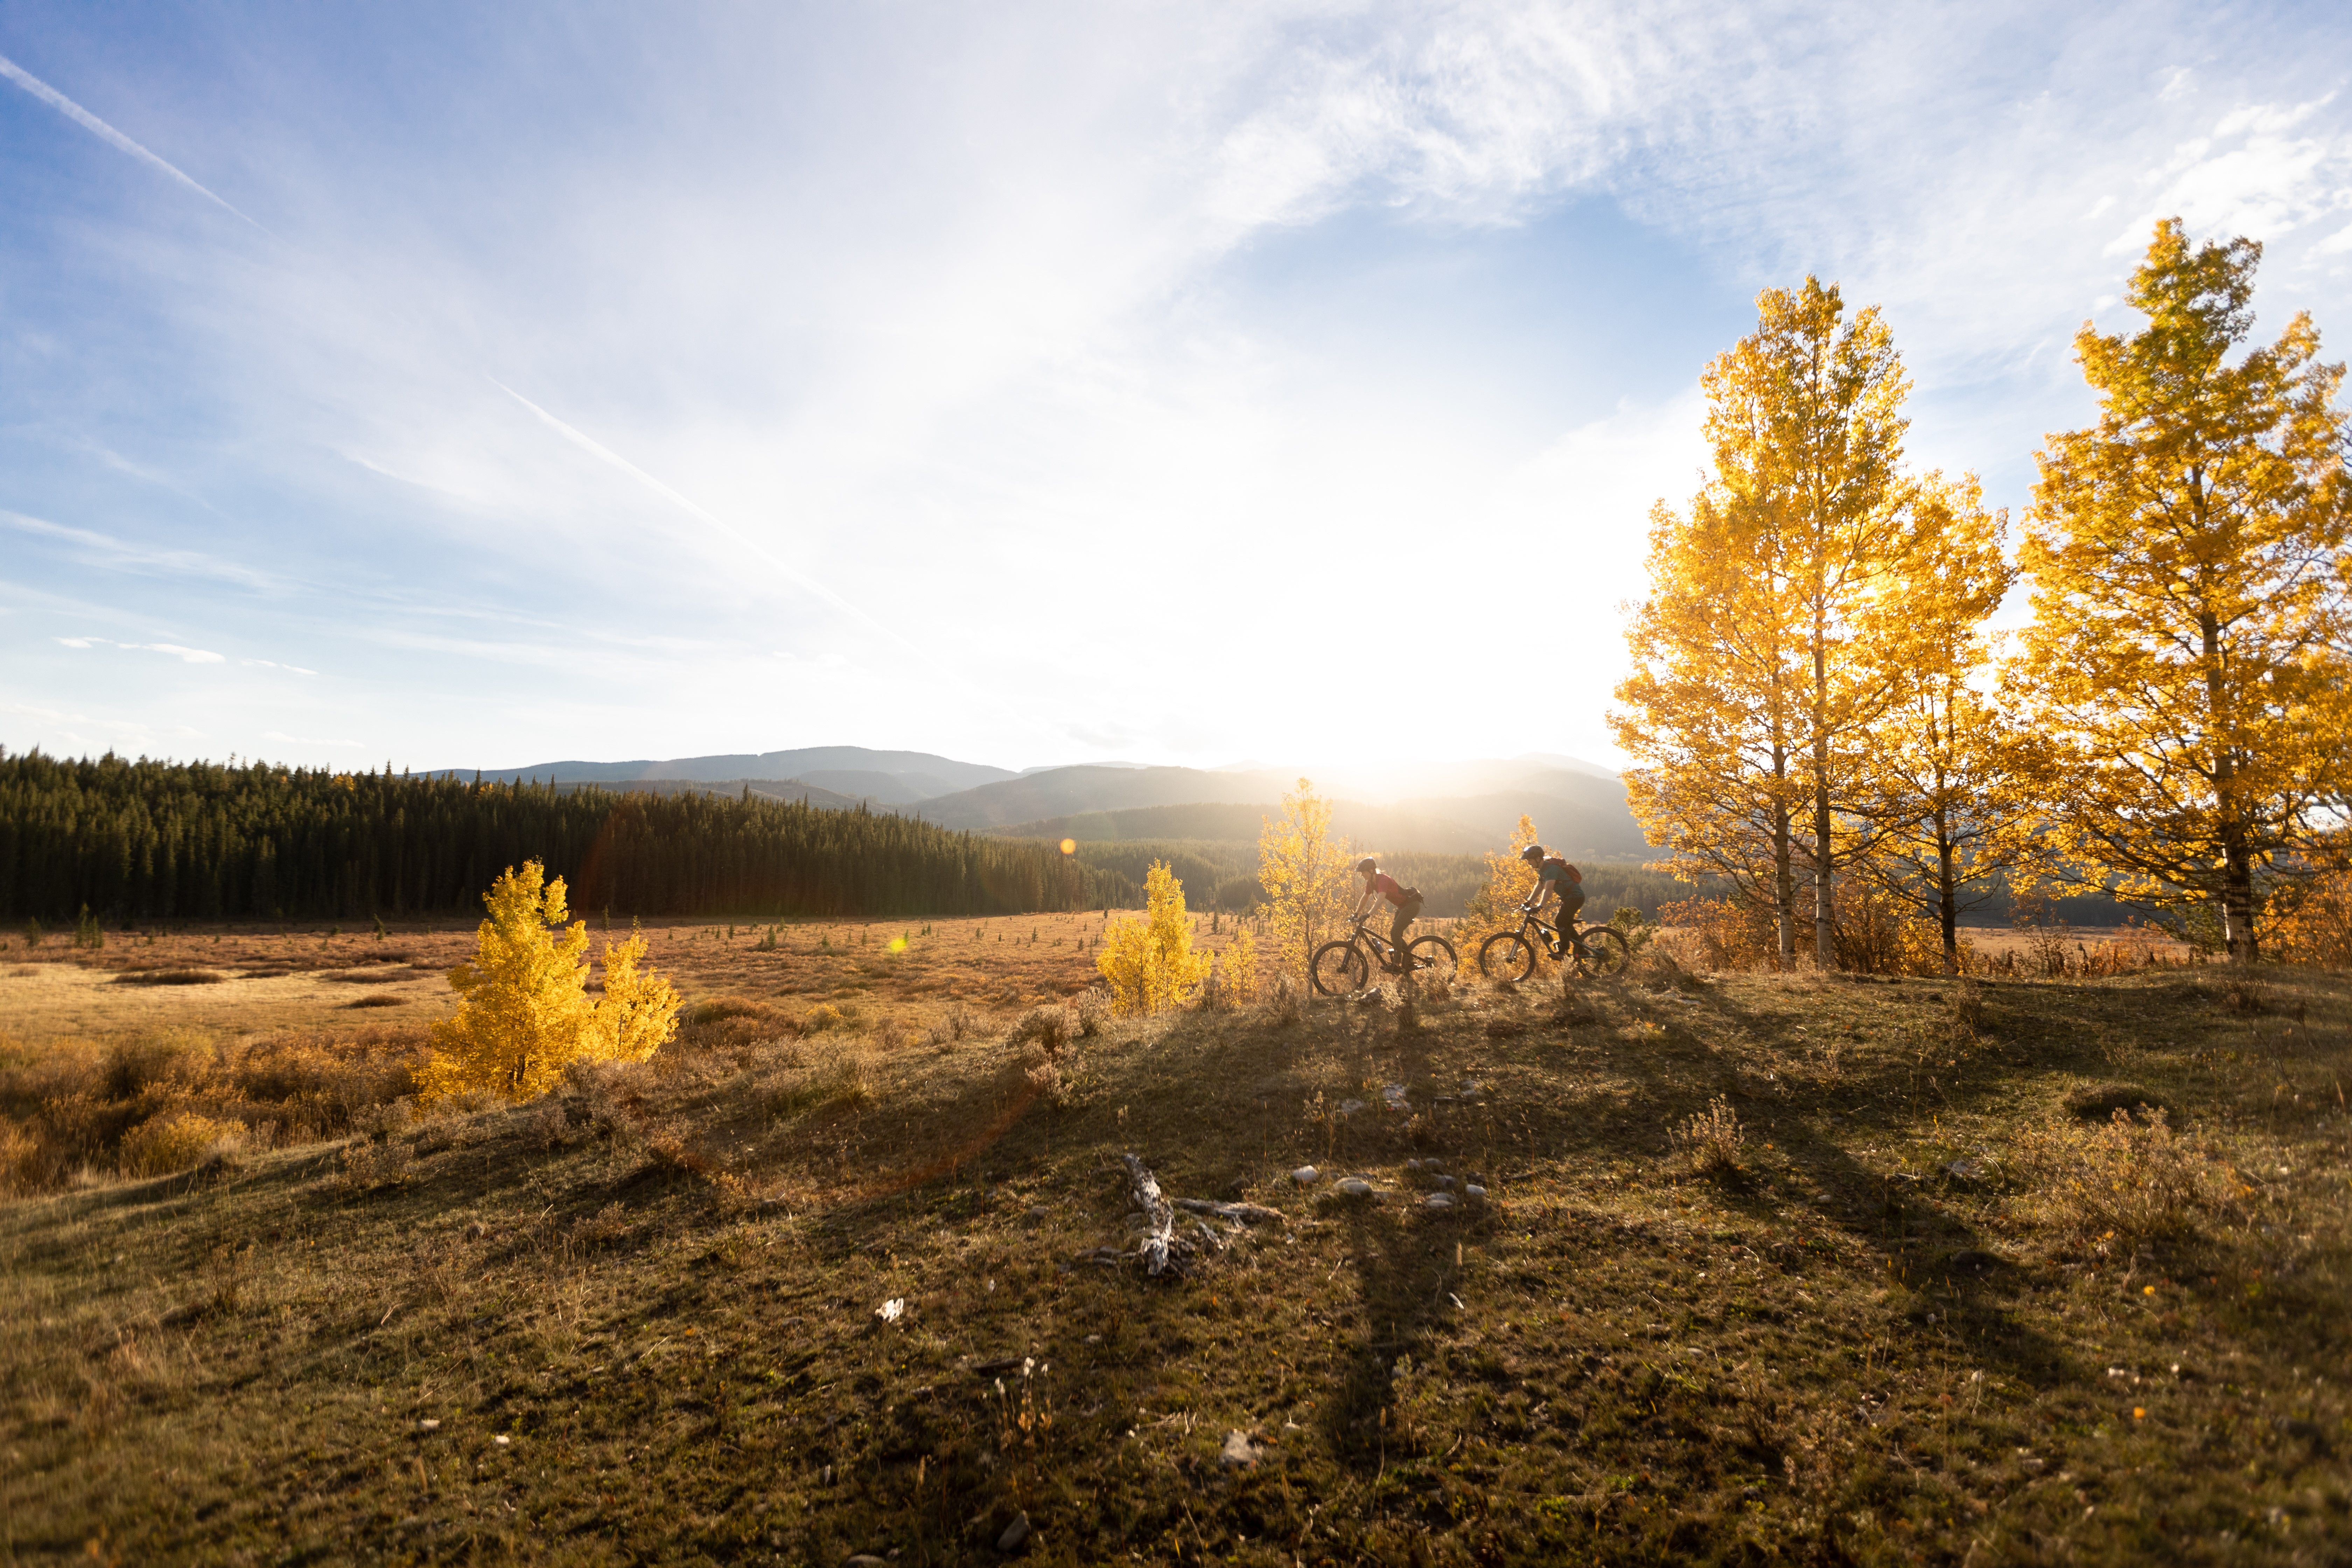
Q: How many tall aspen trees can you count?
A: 4